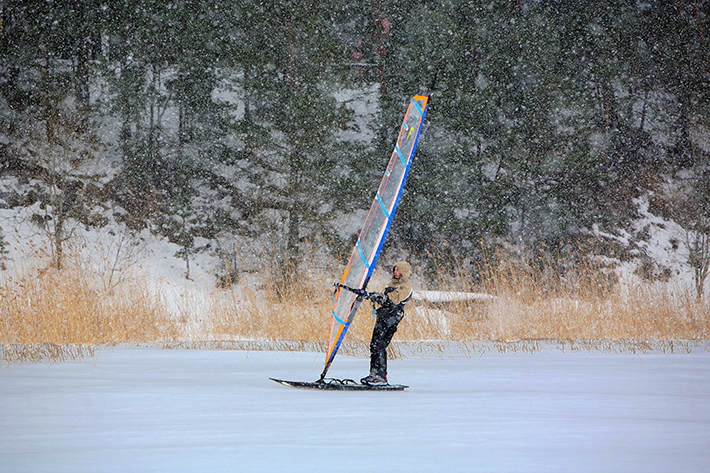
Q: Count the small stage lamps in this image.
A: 0